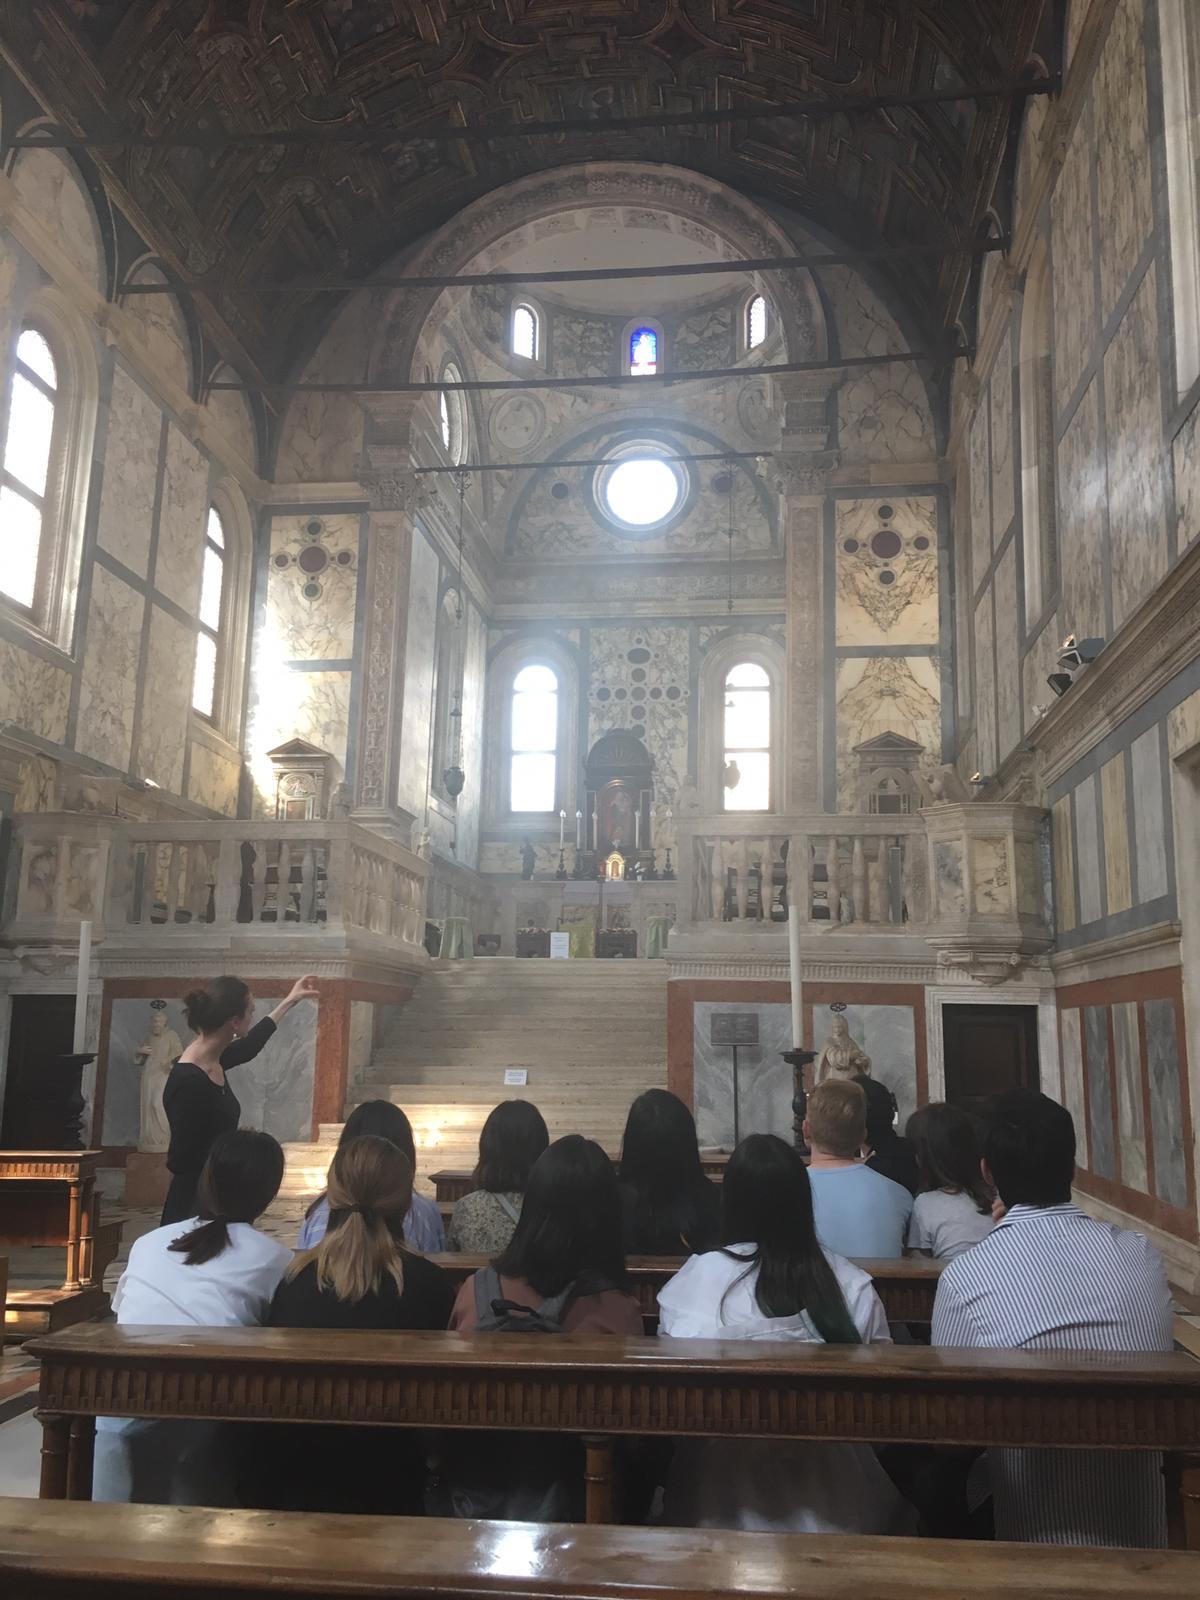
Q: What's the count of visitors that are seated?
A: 11